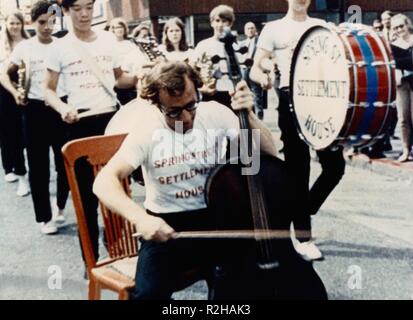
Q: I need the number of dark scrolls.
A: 1